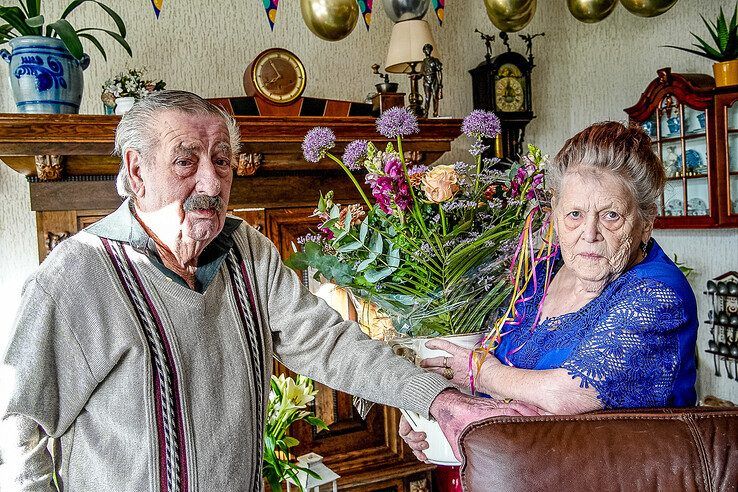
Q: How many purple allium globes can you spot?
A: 4